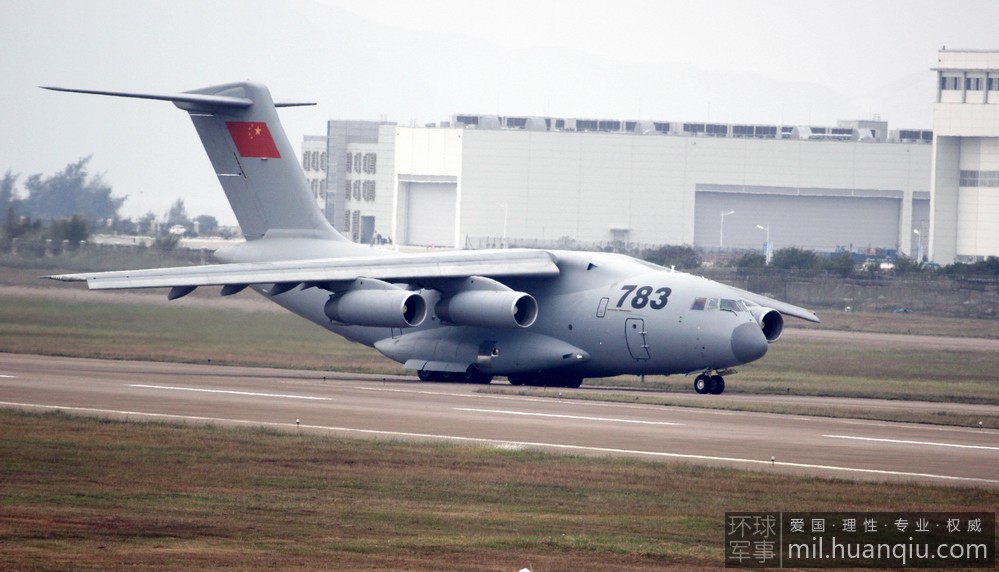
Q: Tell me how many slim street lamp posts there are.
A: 4